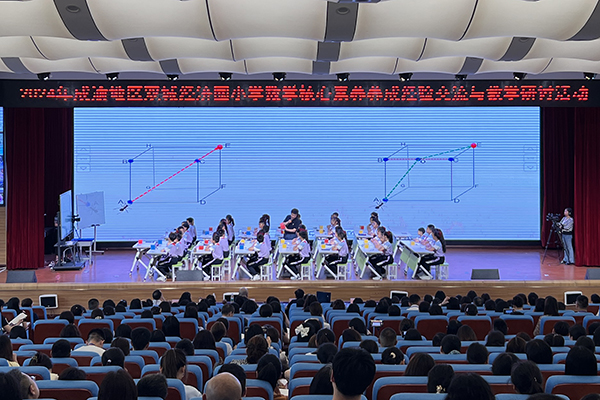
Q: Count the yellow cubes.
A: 11